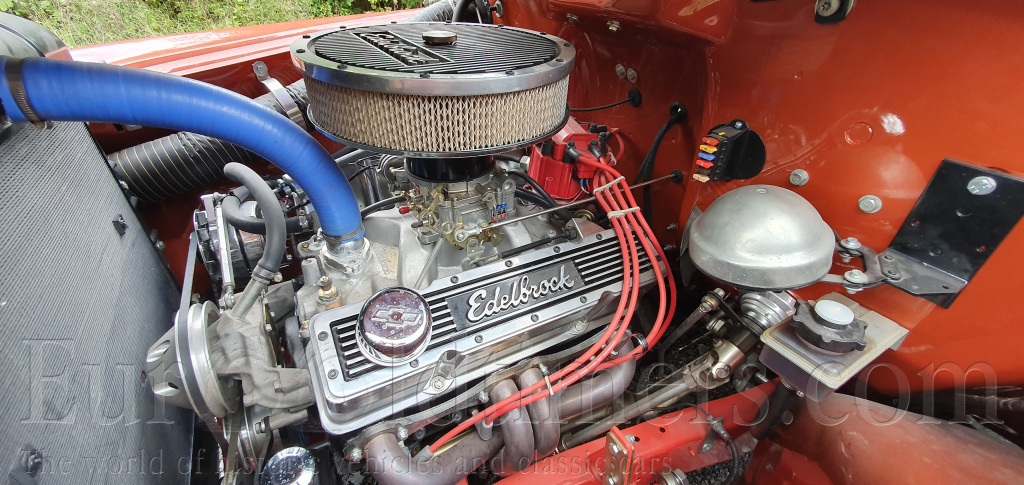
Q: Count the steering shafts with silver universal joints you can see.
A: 1